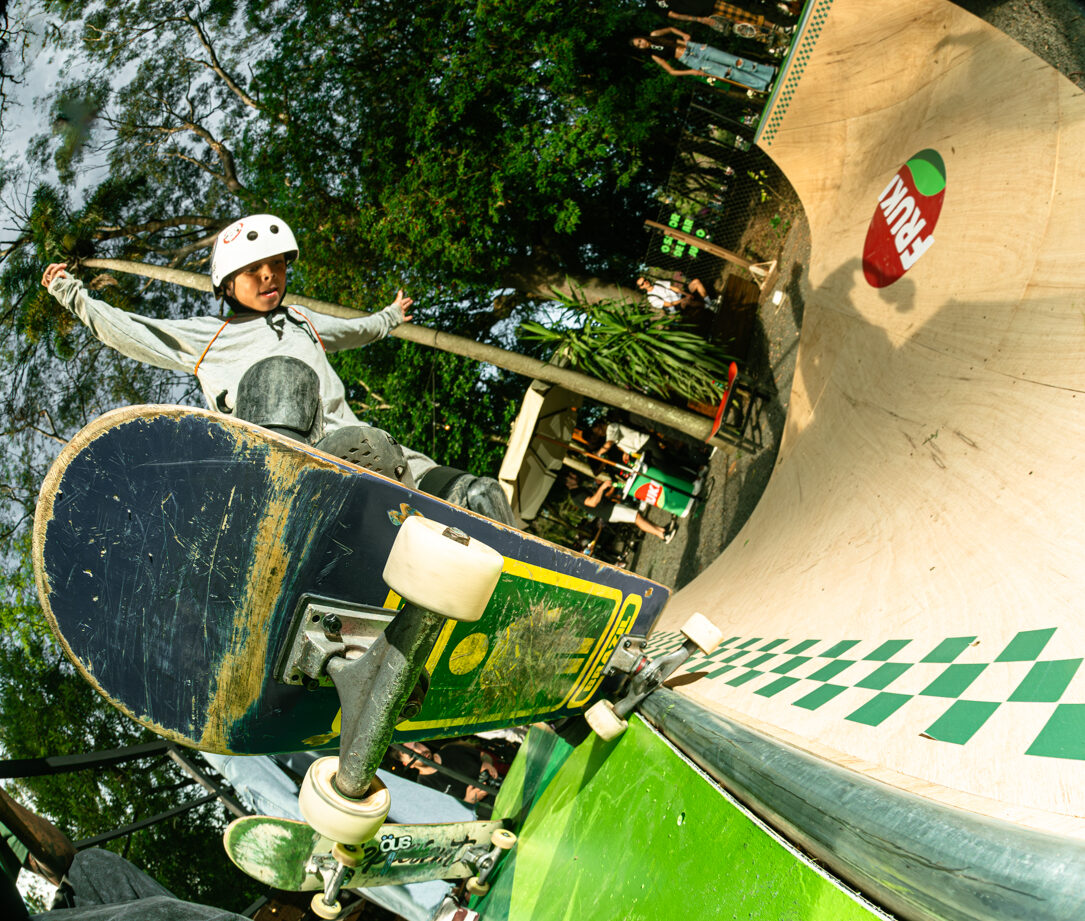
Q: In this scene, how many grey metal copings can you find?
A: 2